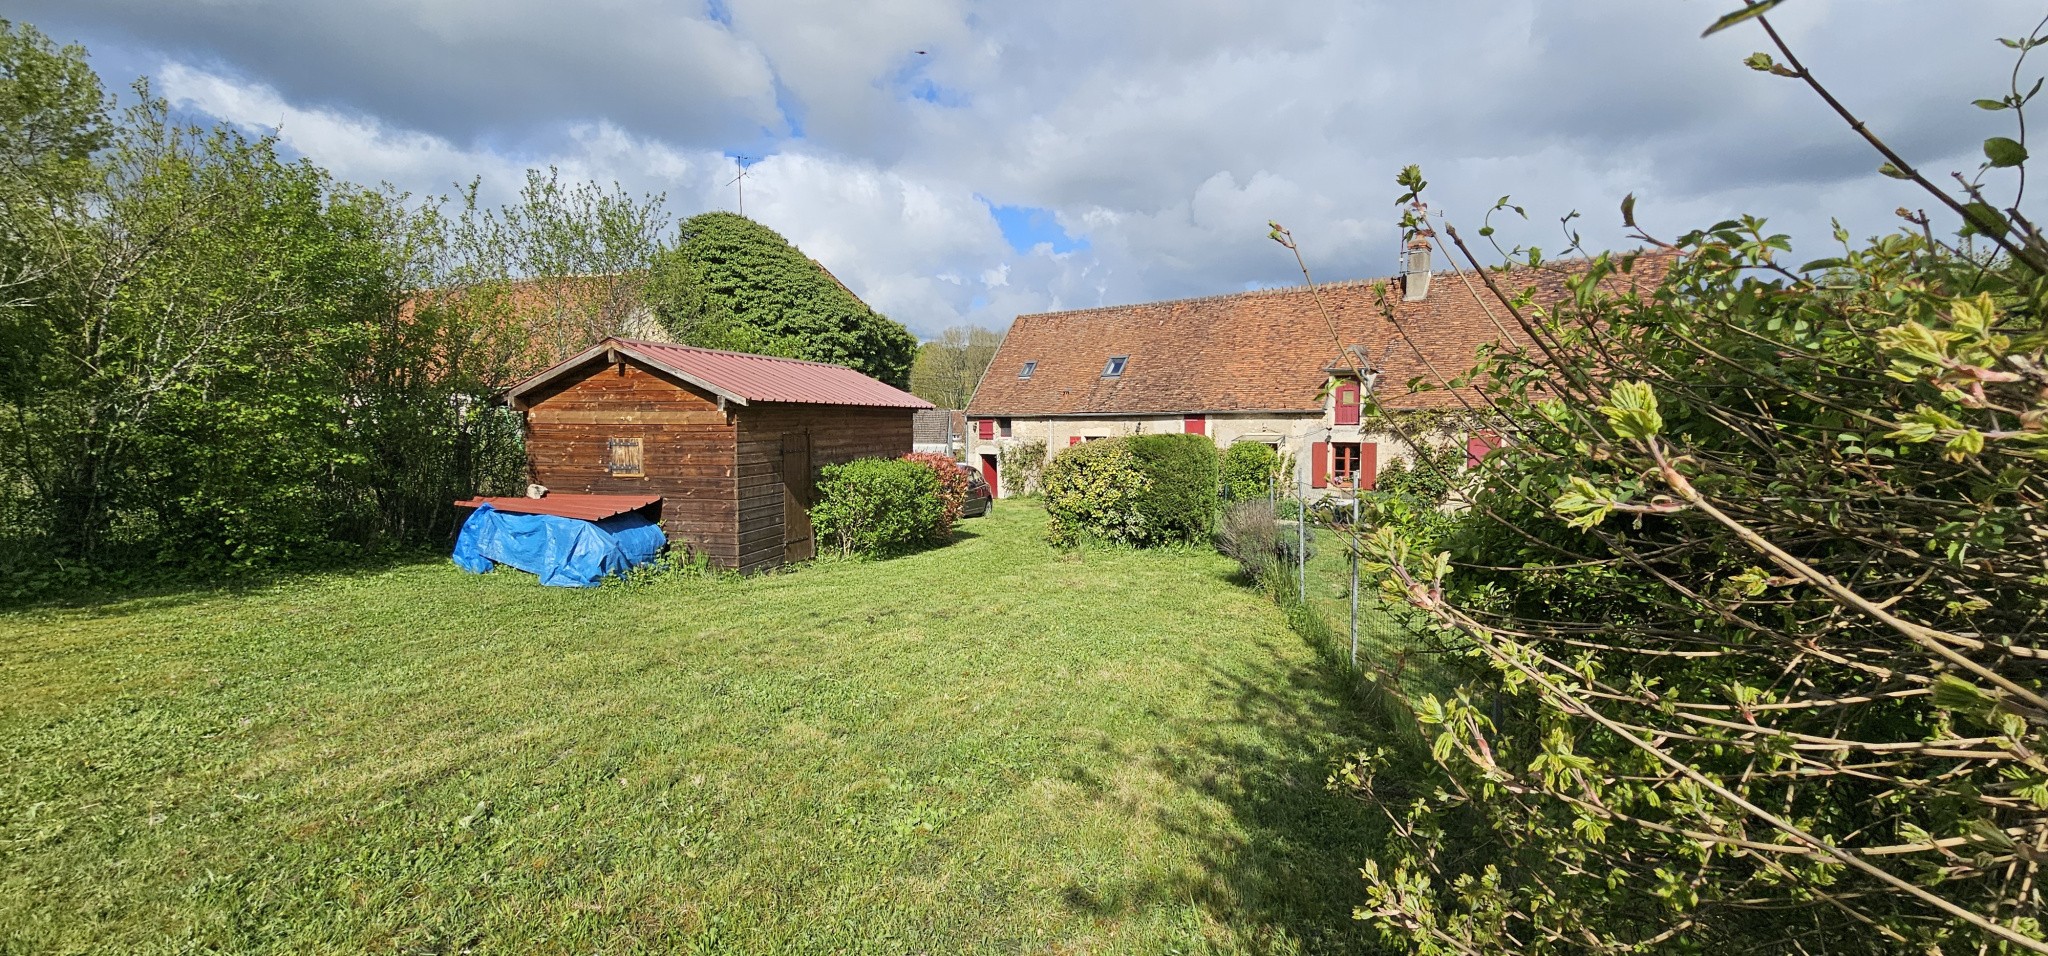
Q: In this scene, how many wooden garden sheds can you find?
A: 1